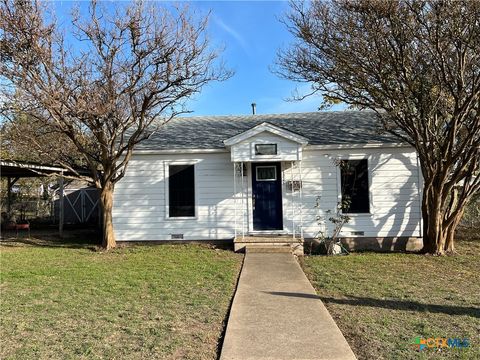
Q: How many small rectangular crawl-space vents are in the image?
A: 2